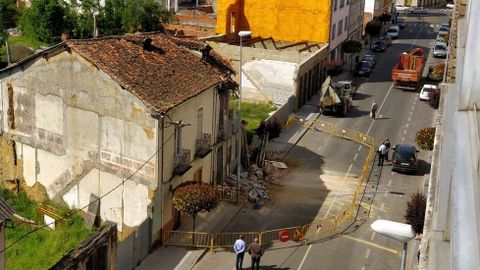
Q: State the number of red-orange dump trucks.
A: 1